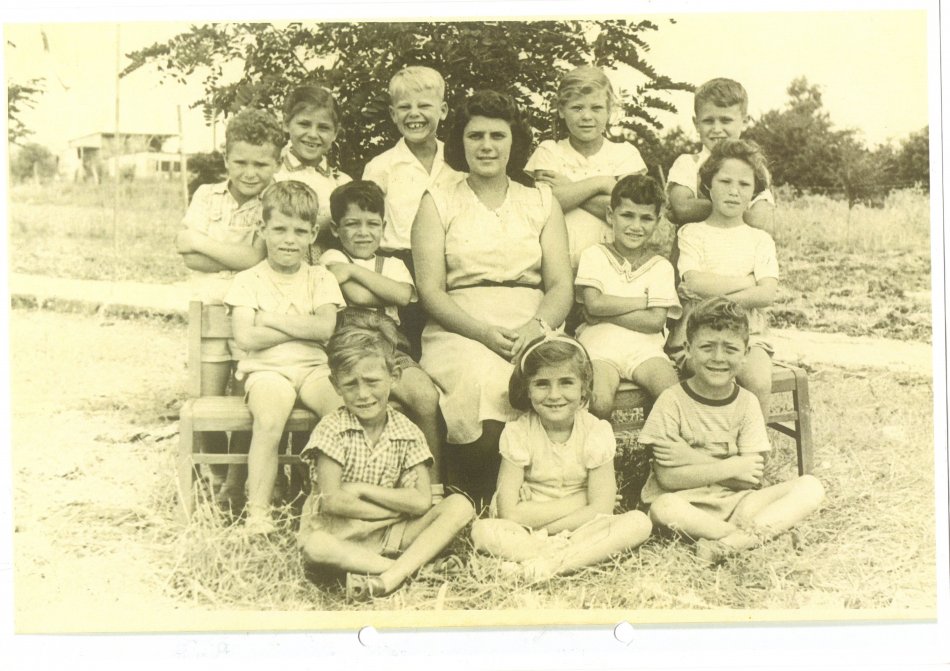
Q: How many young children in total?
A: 12